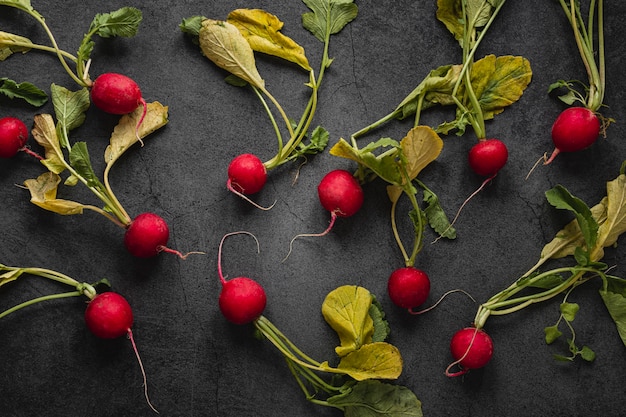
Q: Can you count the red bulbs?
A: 11